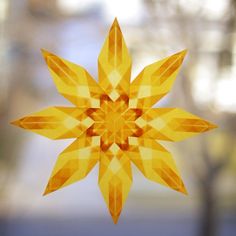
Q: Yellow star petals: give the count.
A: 8